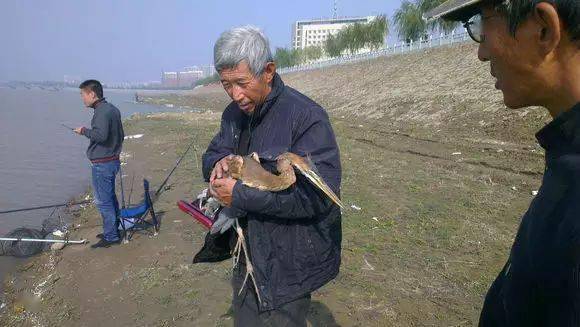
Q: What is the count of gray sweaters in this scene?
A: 1